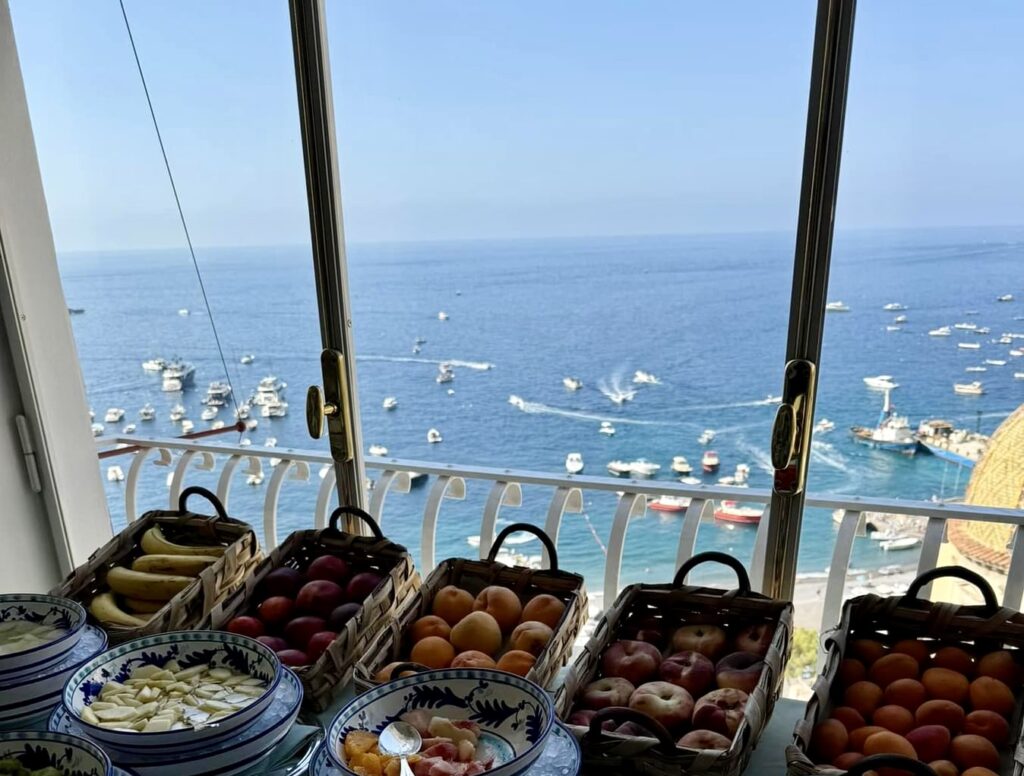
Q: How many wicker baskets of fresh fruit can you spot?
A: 5